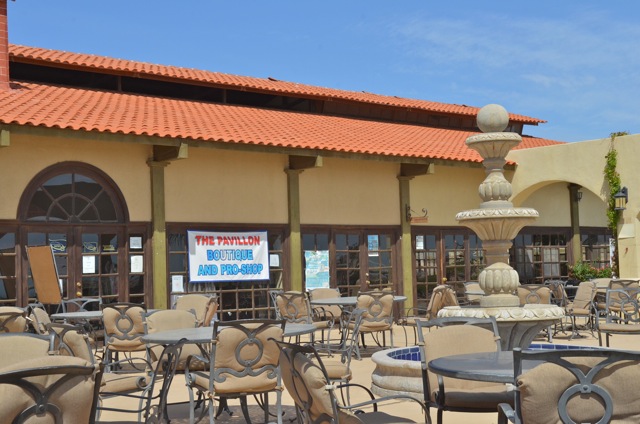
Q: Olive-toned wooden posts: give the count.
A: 4